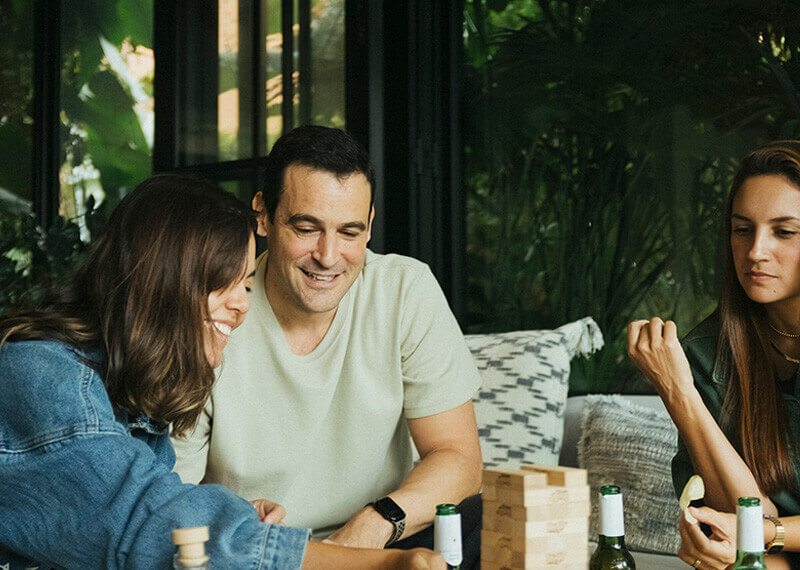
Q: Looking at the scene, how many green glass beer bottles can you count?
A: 3